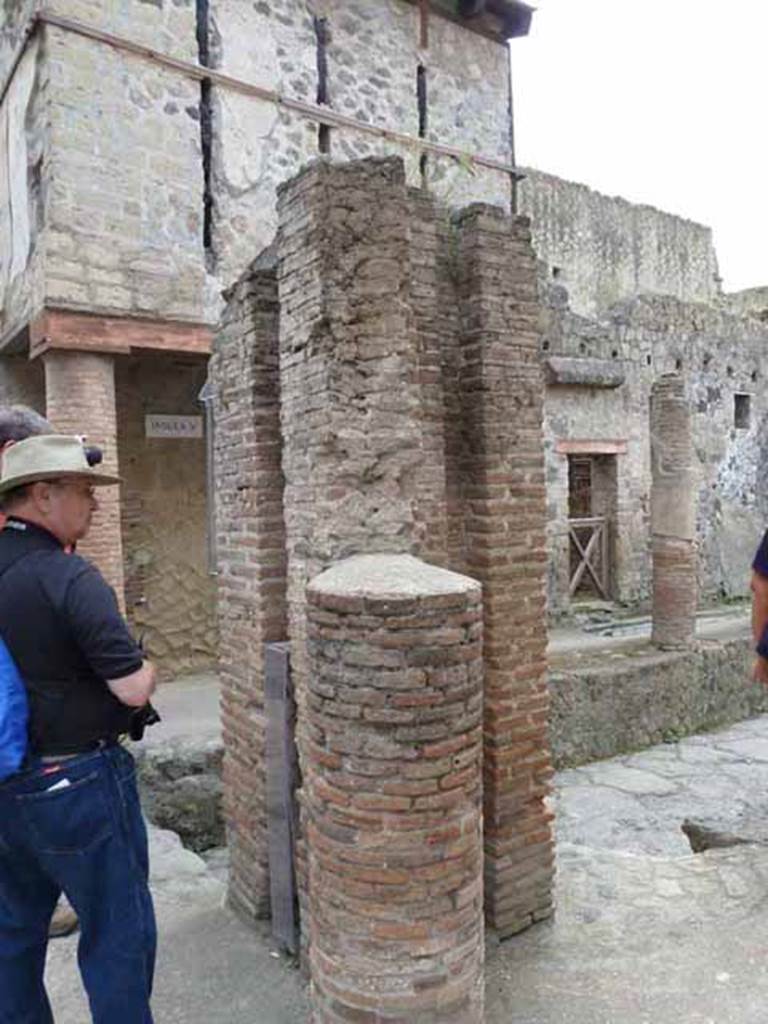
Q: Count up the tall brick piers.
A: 3